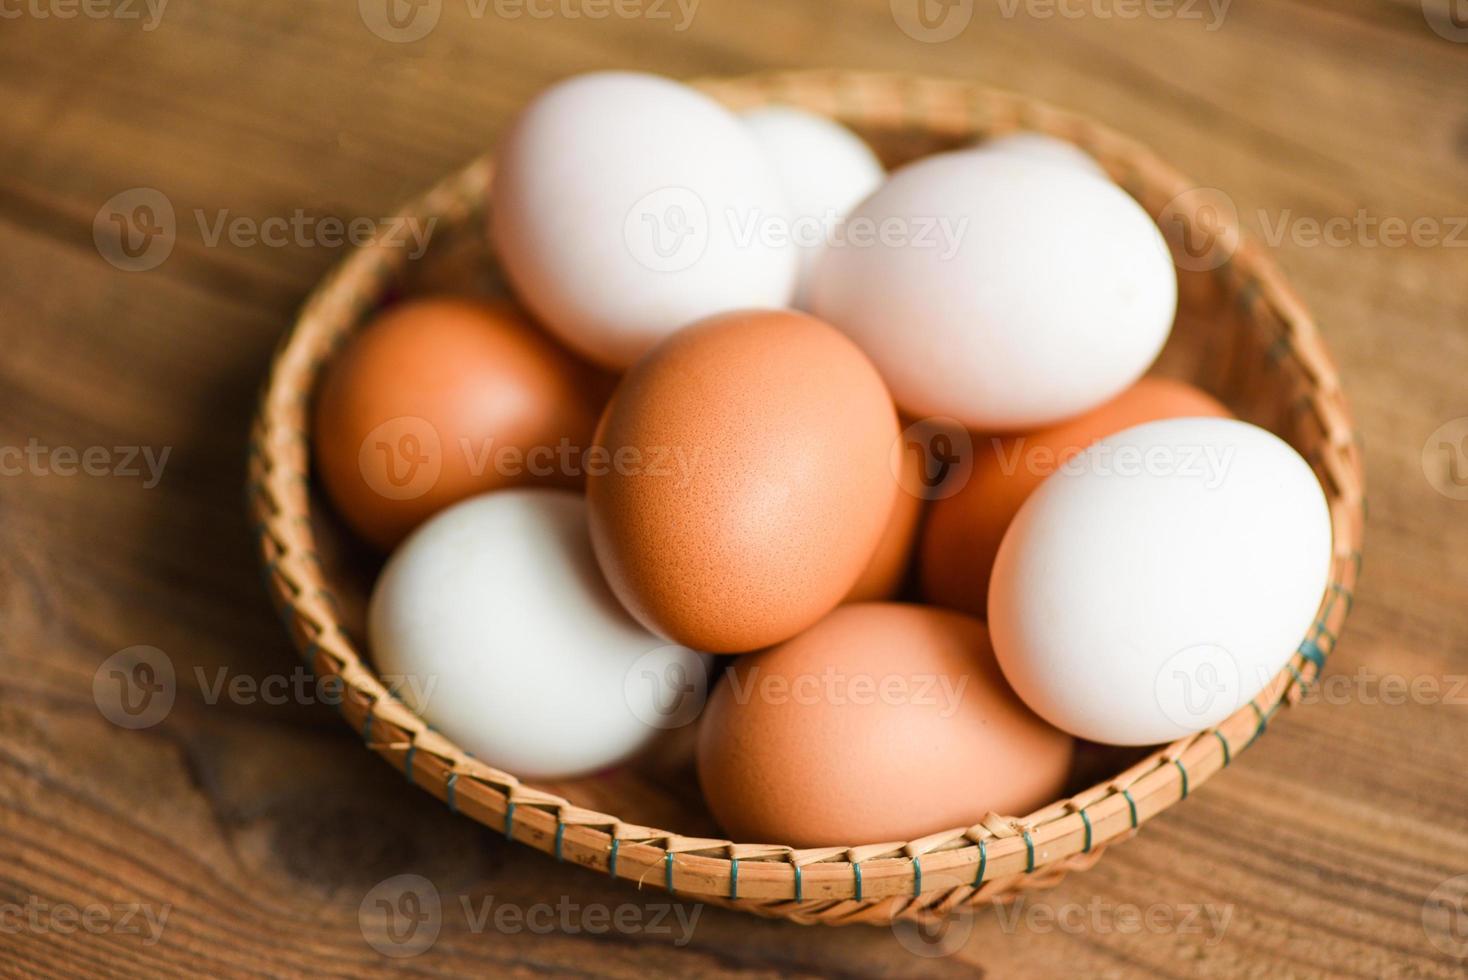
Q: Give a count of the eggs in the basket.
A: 11